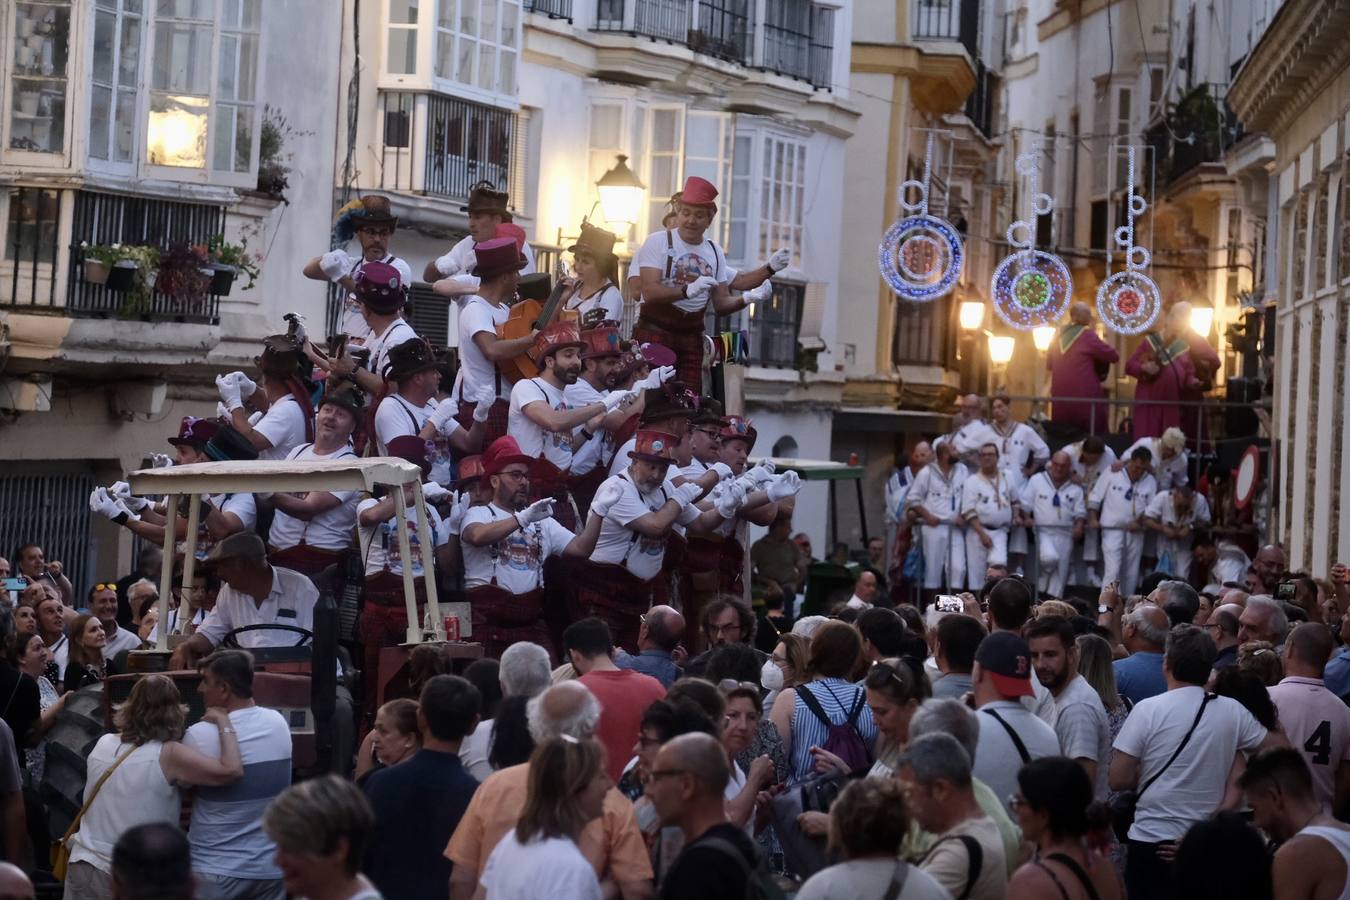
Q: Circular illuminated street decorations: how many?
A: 3